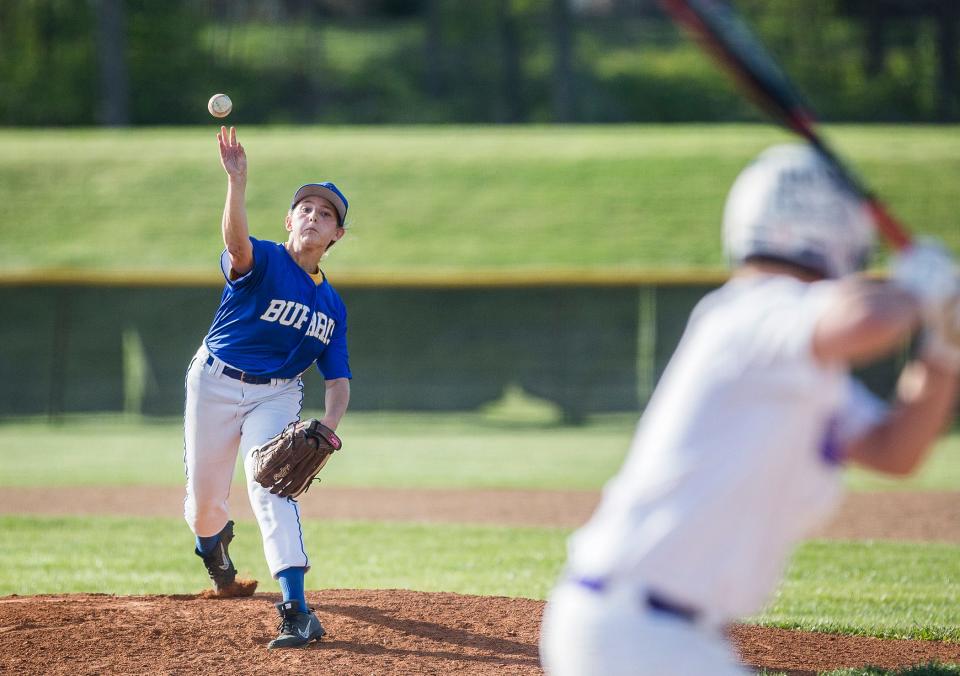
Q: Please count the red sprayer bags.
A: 0